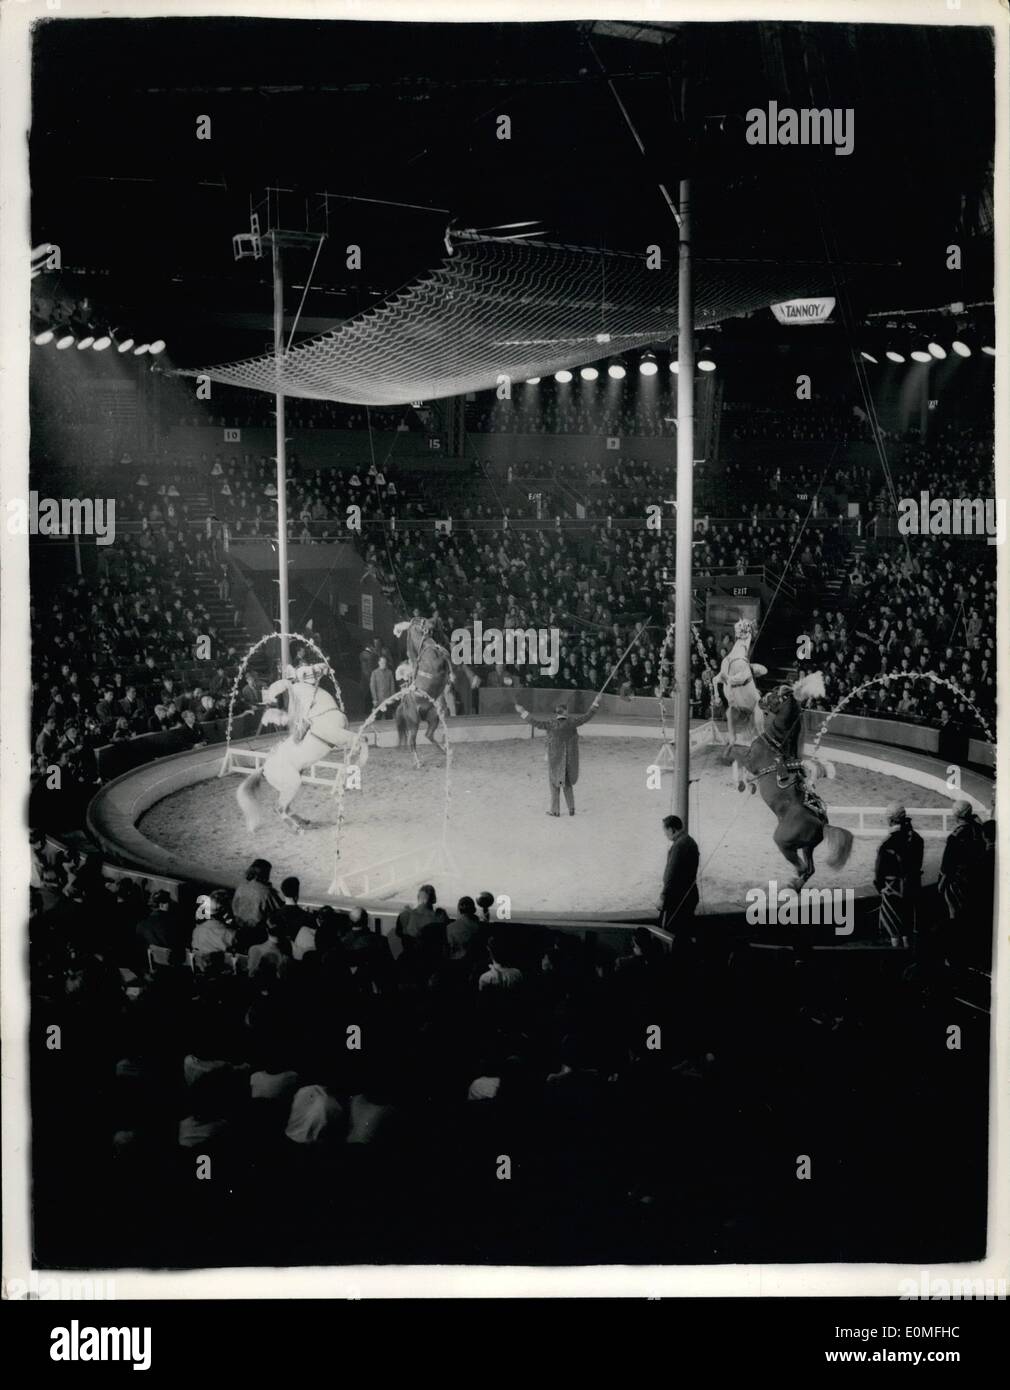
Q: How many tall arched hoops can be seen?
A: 4